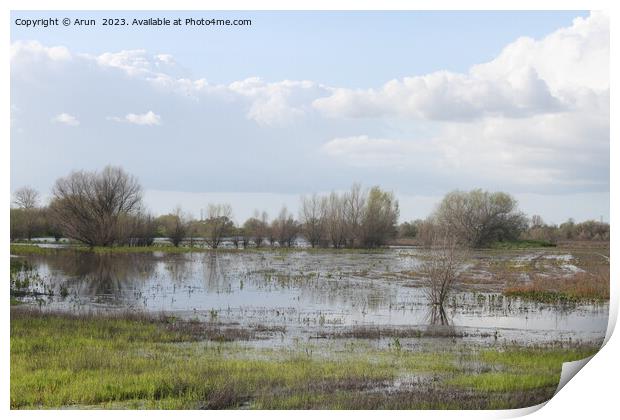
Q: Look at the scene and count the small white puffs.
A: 2